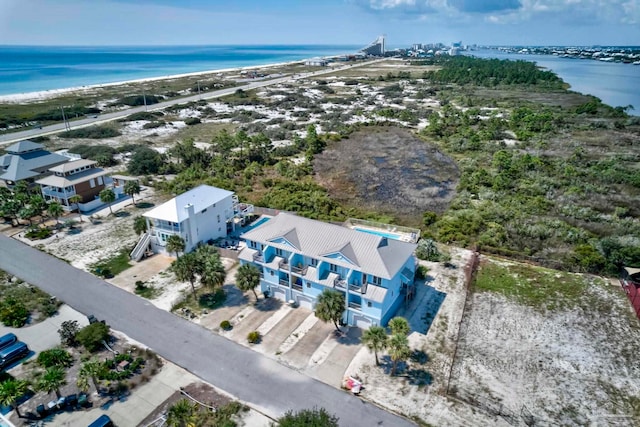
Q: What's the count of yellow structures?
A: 0